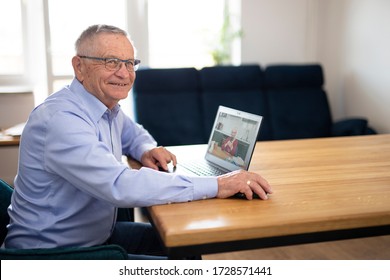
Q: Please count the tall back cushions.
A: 3